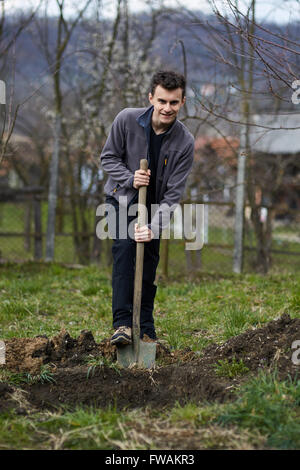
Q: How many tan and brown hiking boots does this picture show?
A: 1